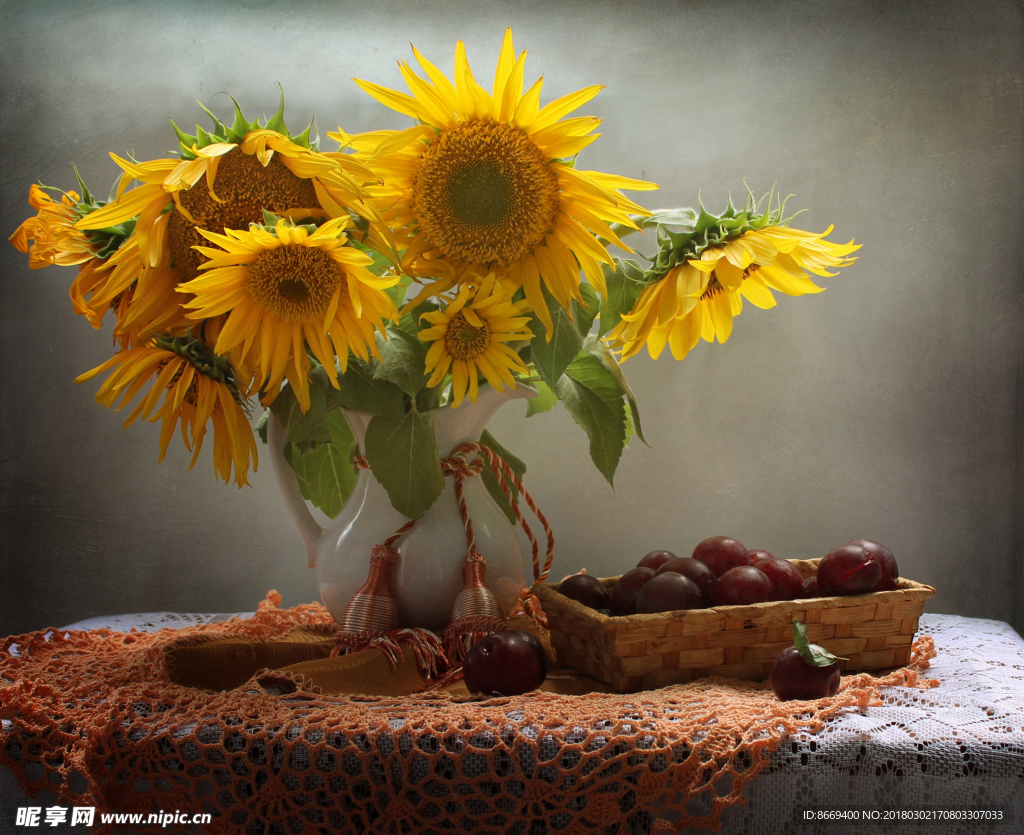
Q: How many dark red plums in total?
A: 14